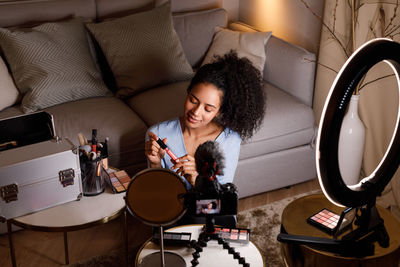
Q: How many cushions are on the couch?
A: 4